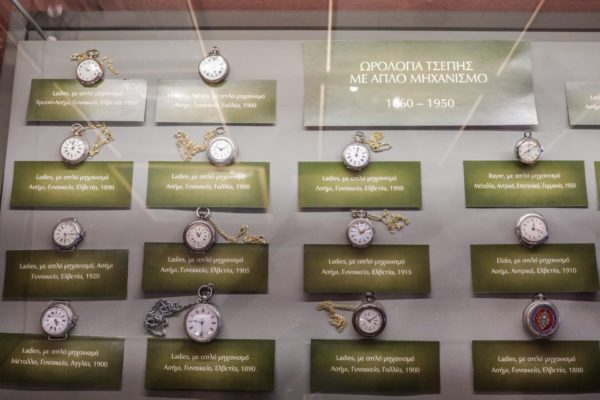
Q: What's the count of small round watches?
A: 14